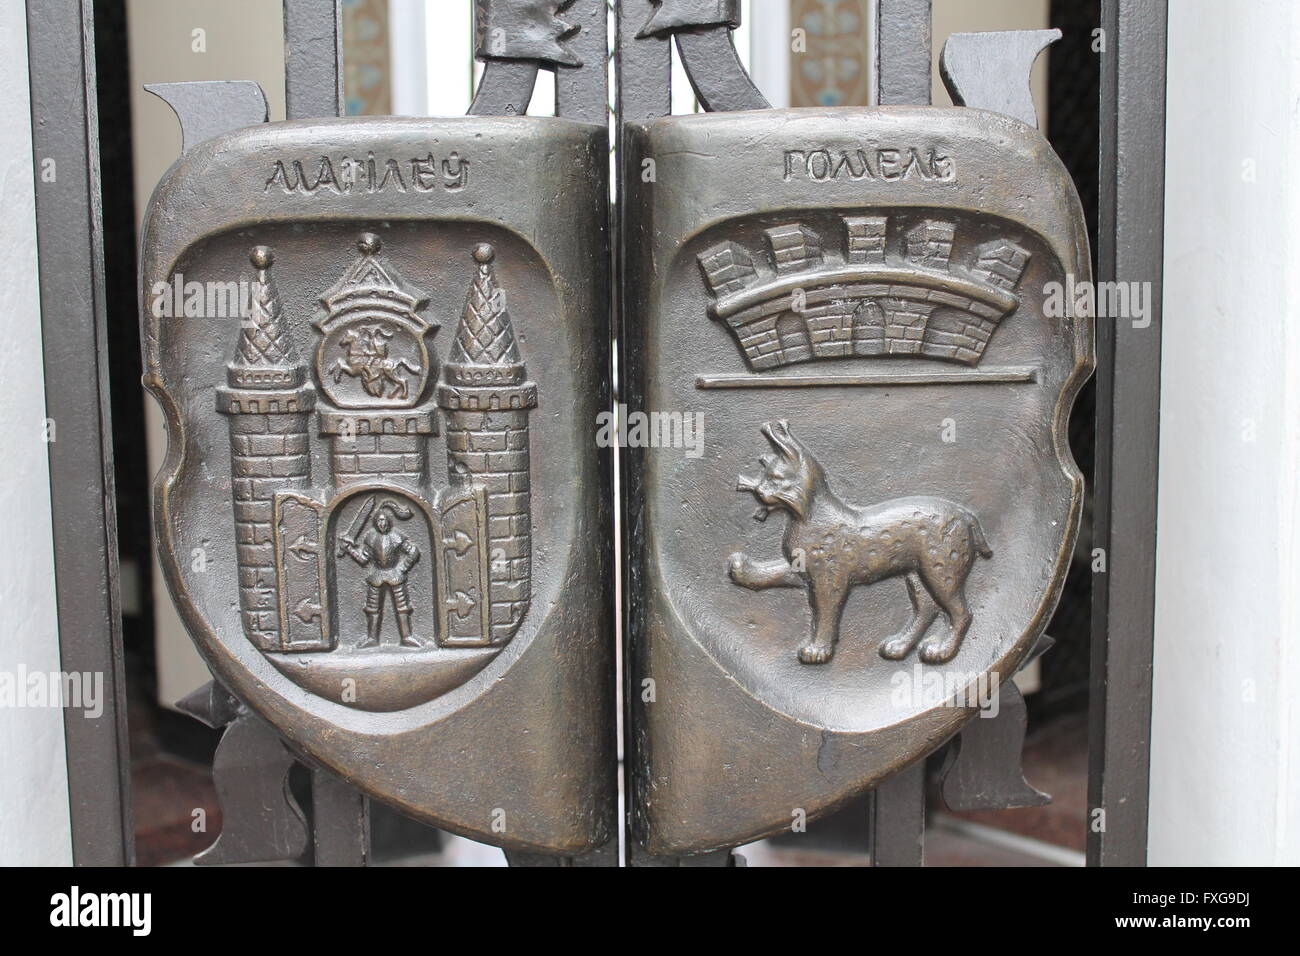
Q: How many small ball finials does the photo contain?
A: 3